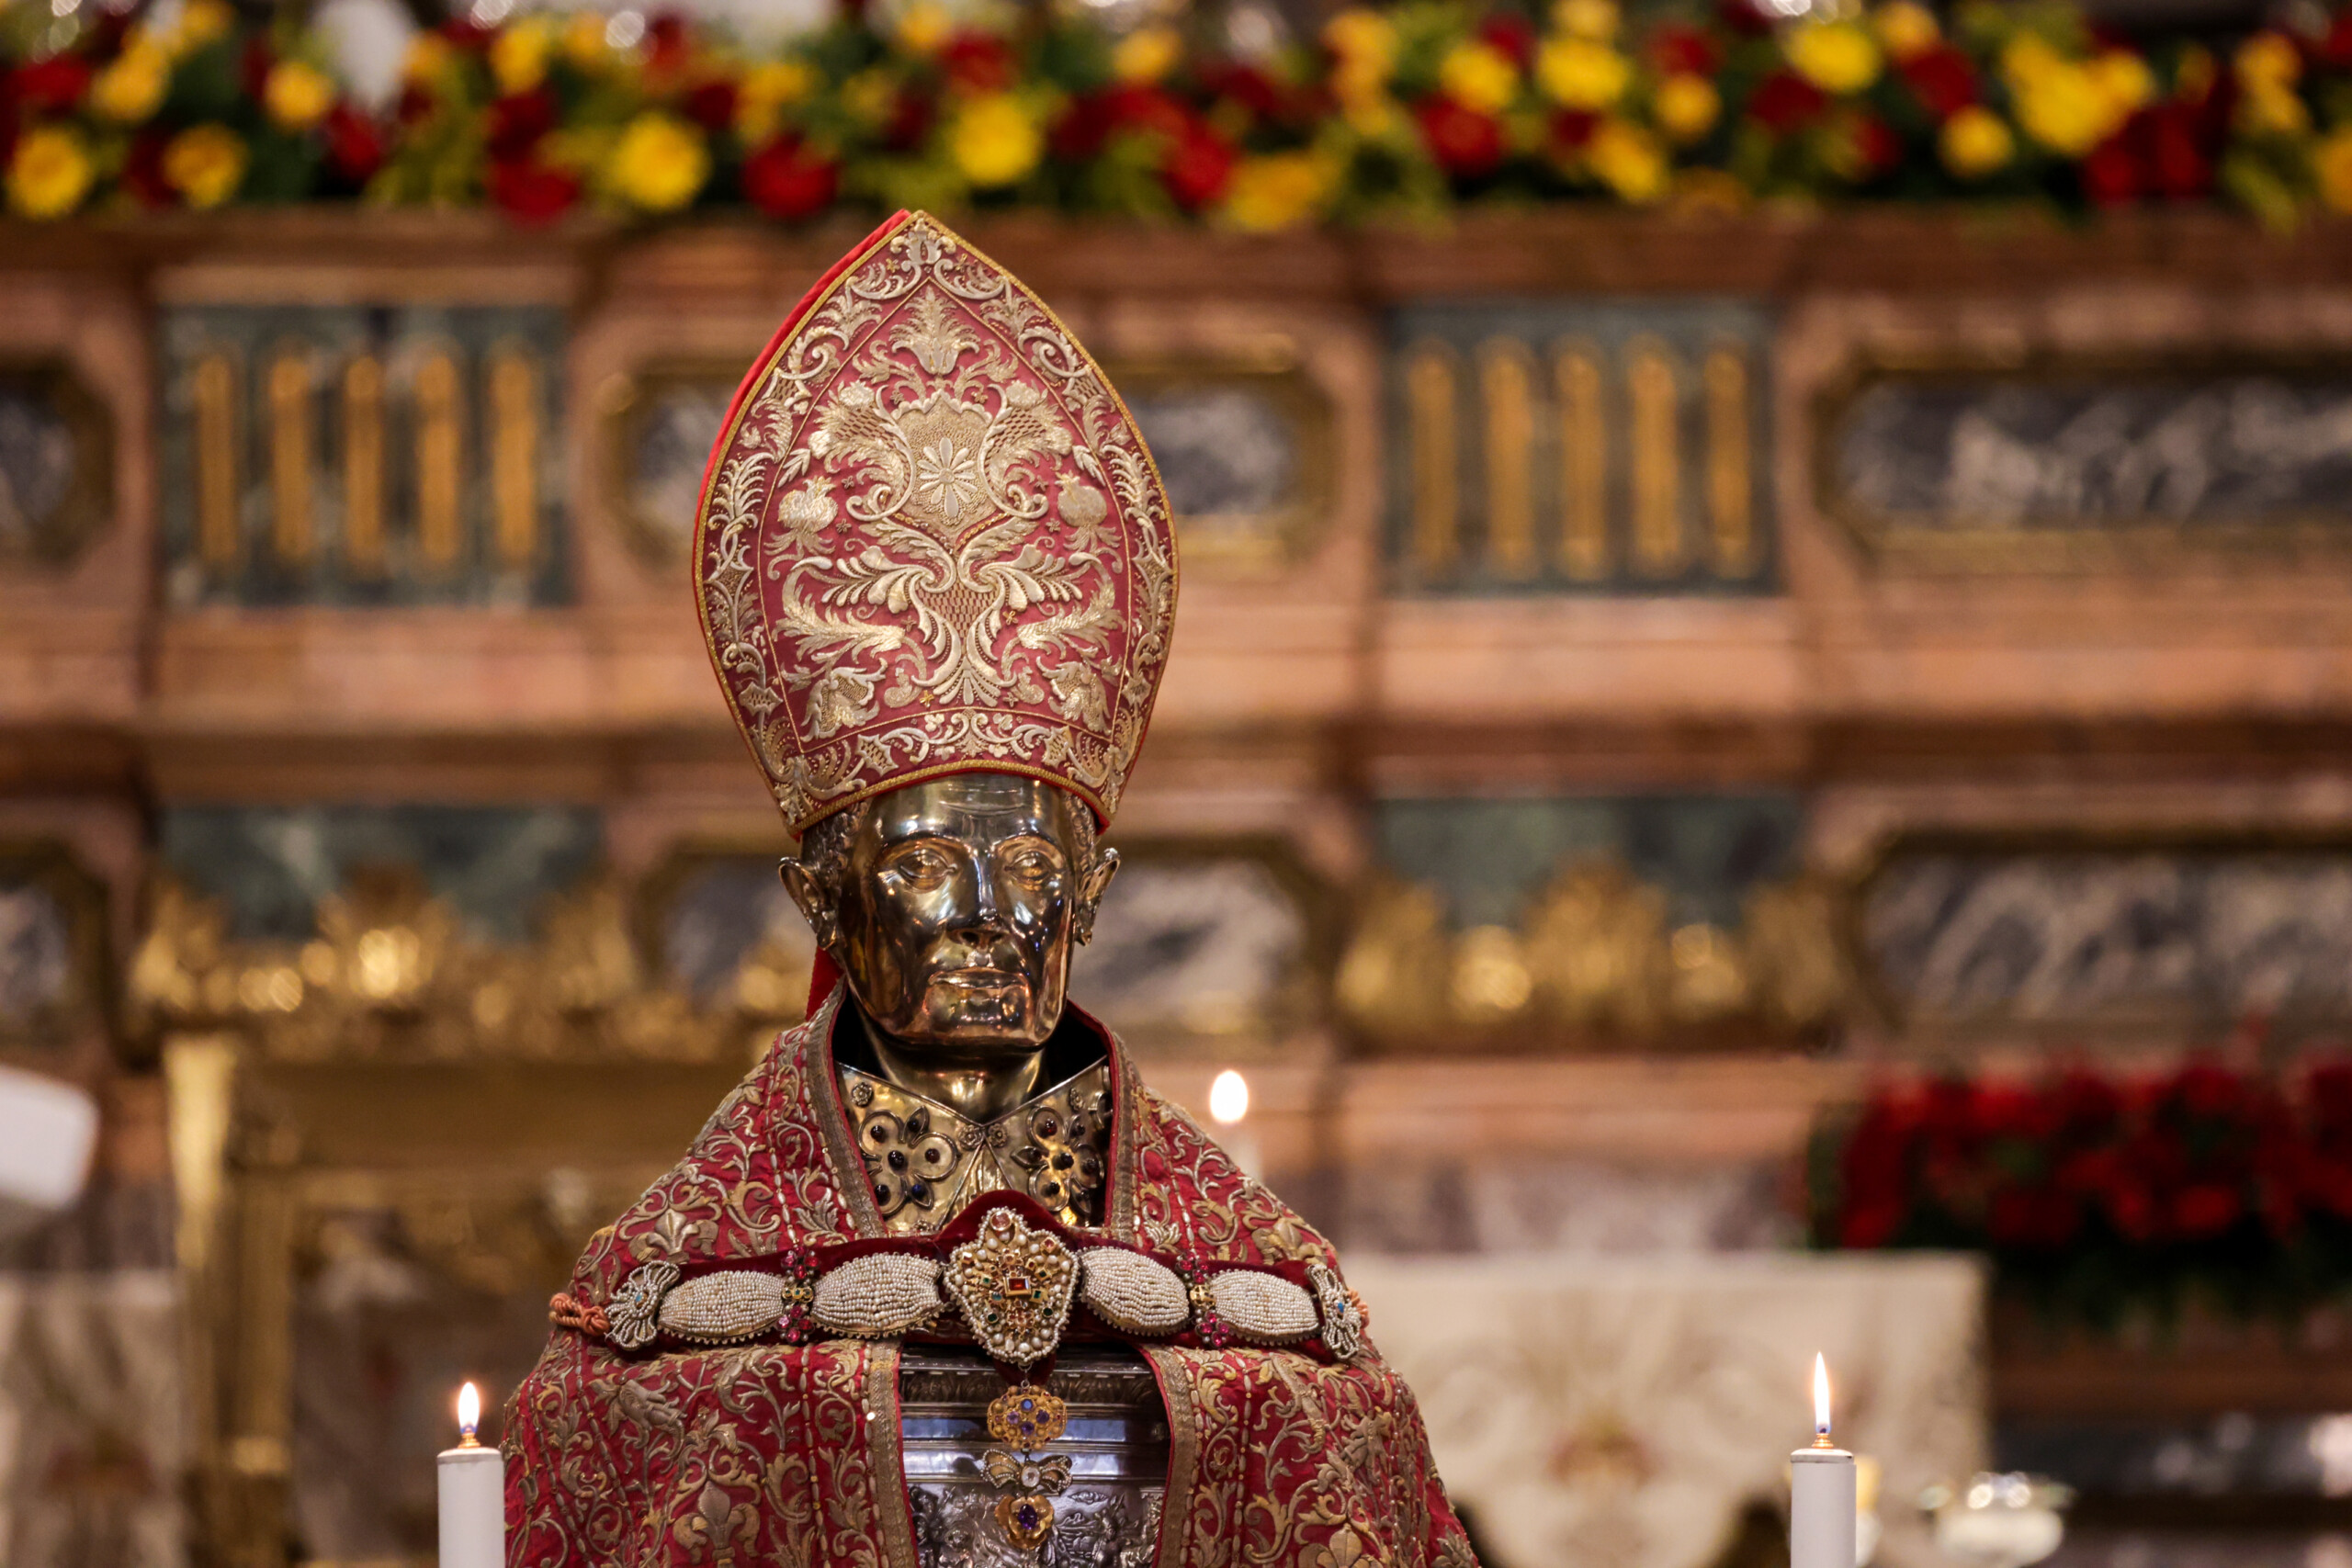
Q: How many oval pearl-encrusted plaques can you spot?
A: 4